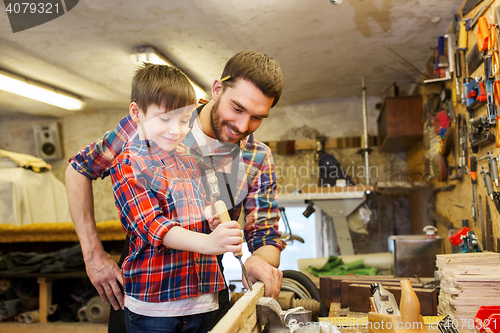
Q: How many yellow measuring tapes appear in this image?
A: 1